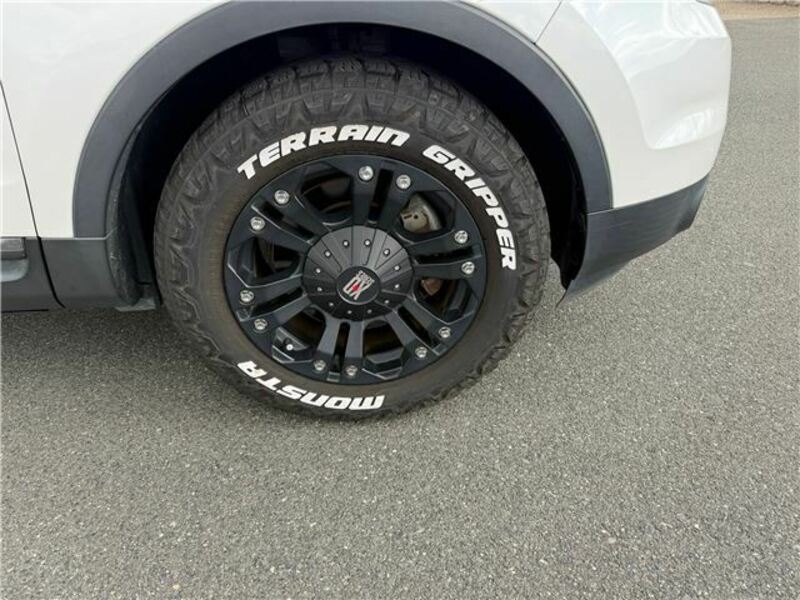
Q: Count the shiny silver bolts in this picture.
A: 12